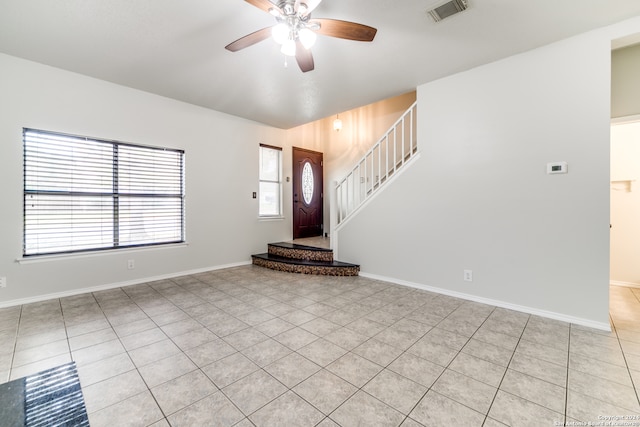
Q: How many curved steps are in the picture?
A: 2